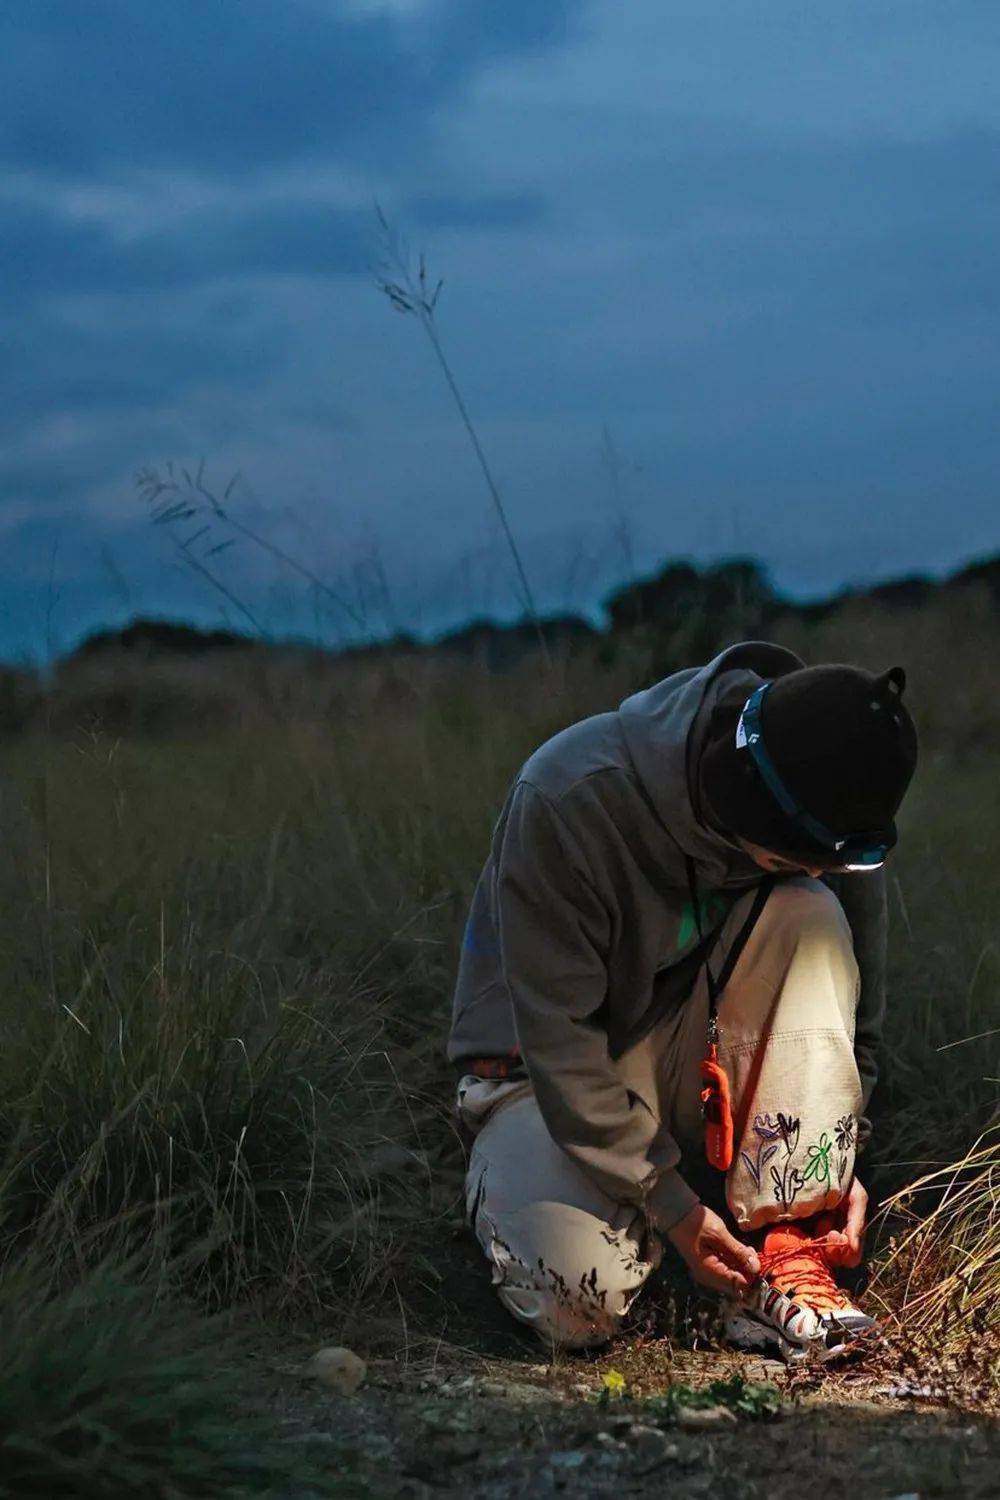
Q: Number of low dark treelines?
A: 1